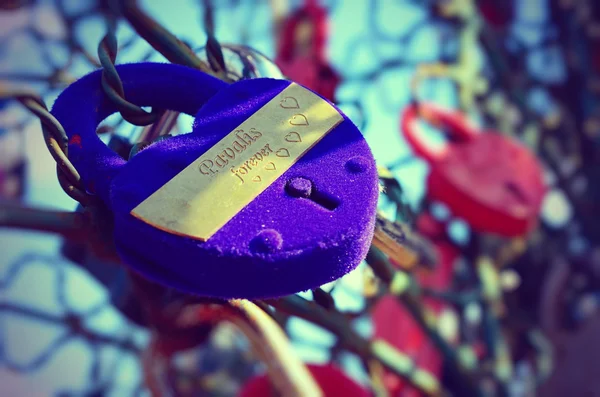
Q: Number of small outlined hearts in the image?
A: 6